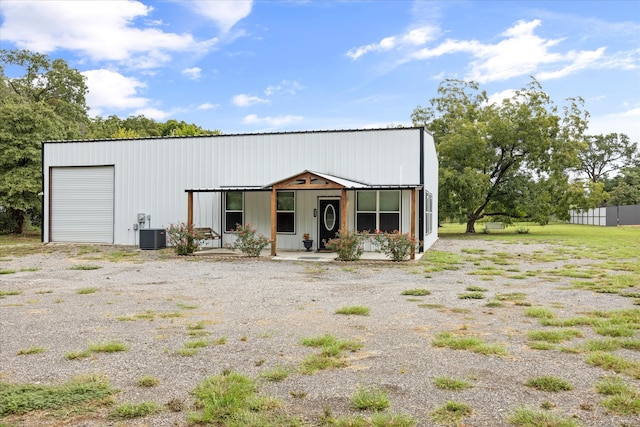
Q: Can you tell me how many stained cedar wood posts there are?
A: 4